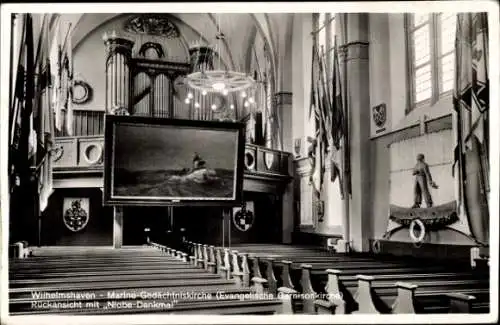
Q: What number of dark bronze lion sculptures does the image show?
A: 0